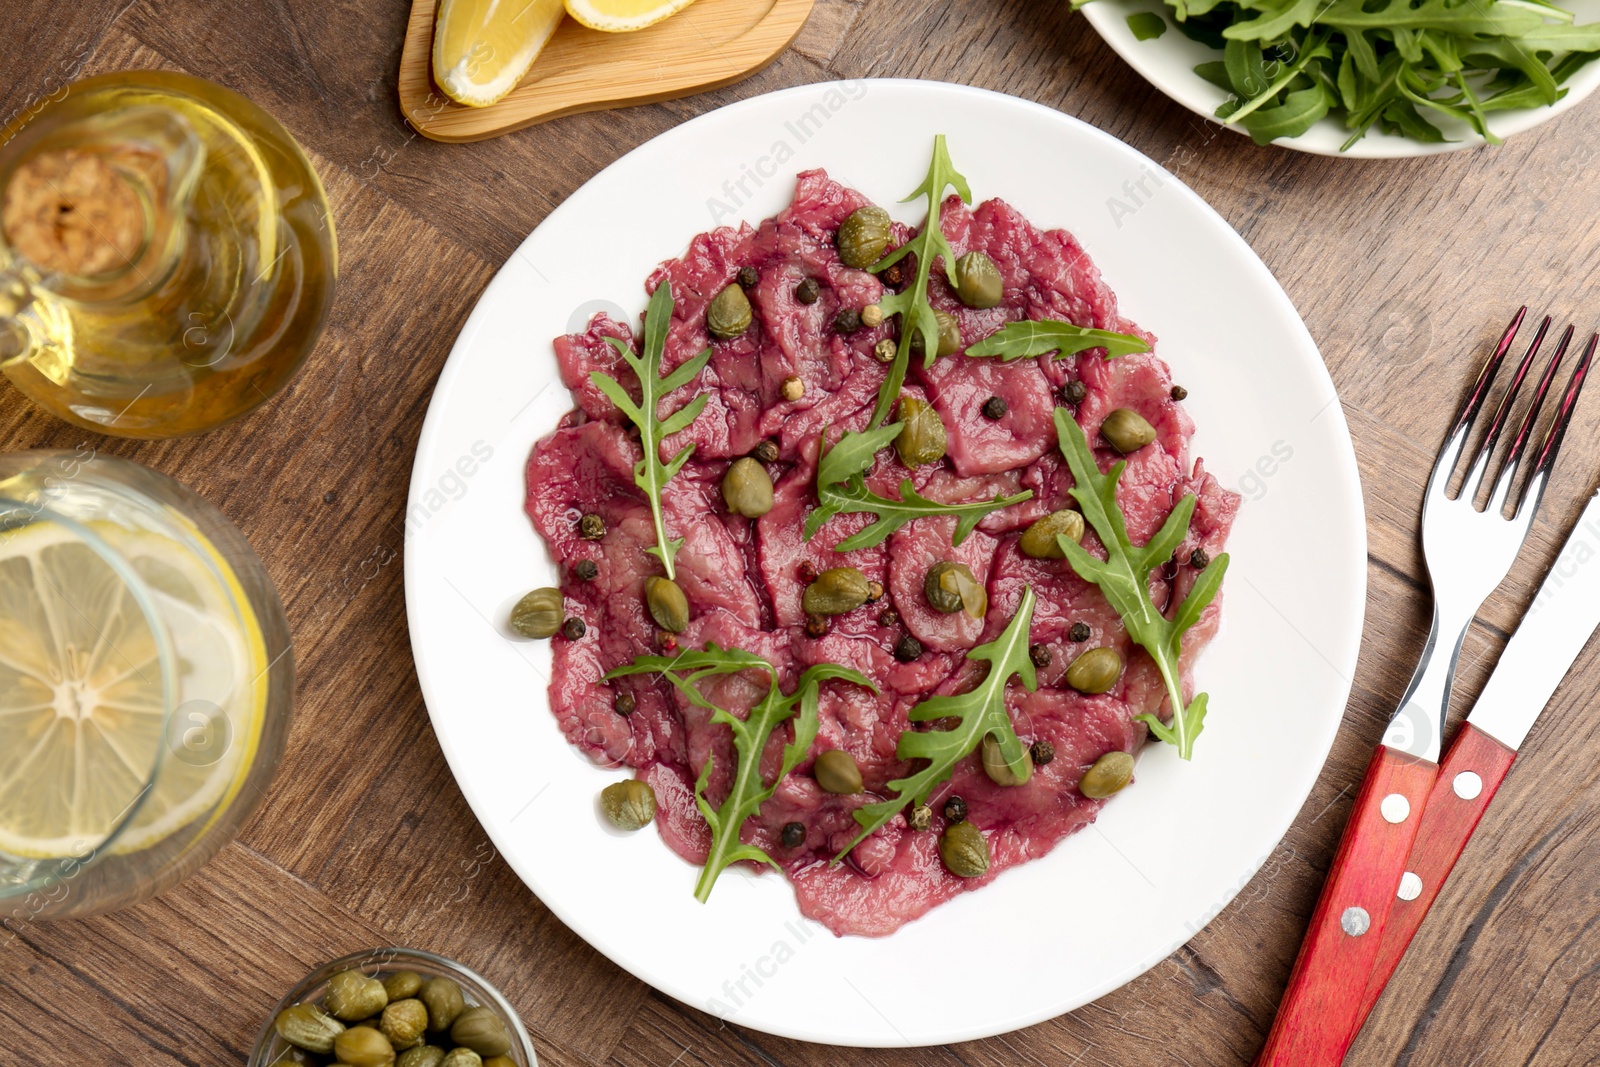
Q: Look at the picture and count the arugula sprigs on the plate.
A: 7